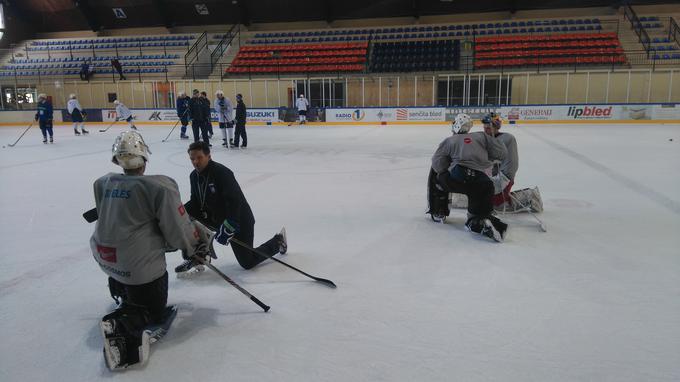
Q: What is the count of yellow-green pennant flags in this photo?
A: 0